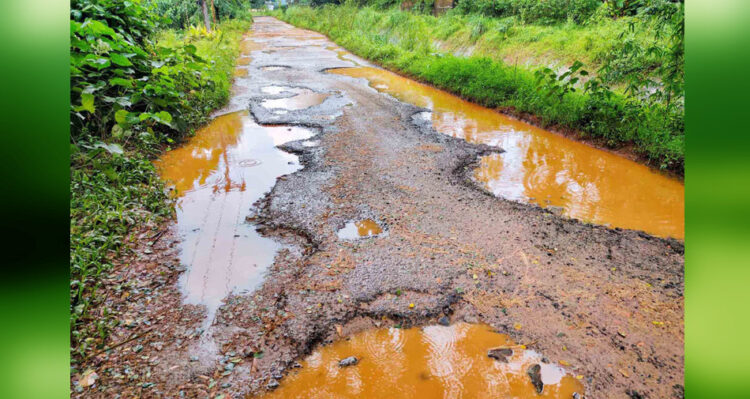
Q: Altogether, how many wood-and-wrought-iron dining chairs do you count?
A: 0